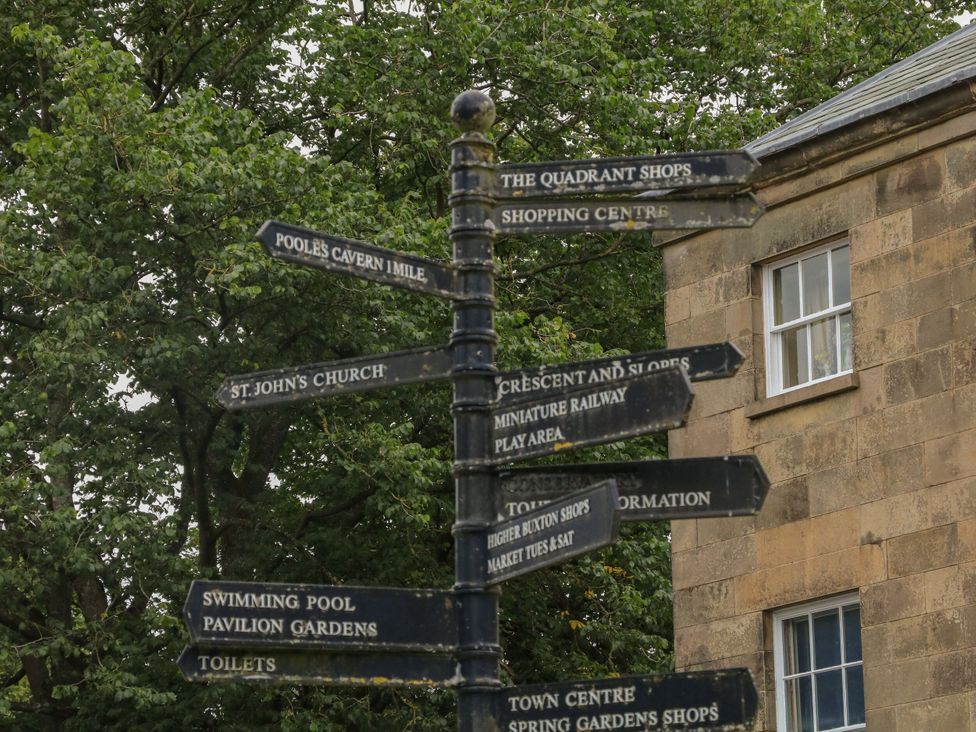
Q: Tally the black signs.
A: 11